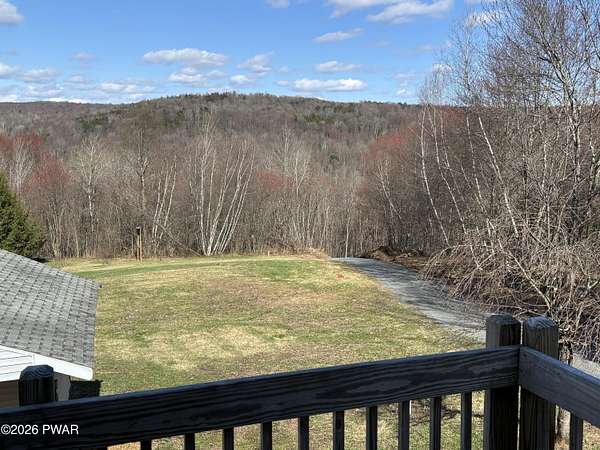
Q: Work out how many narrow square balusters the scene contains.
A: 11